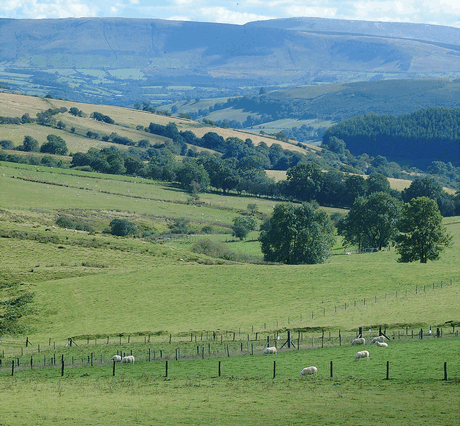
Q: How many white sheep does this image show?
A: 8